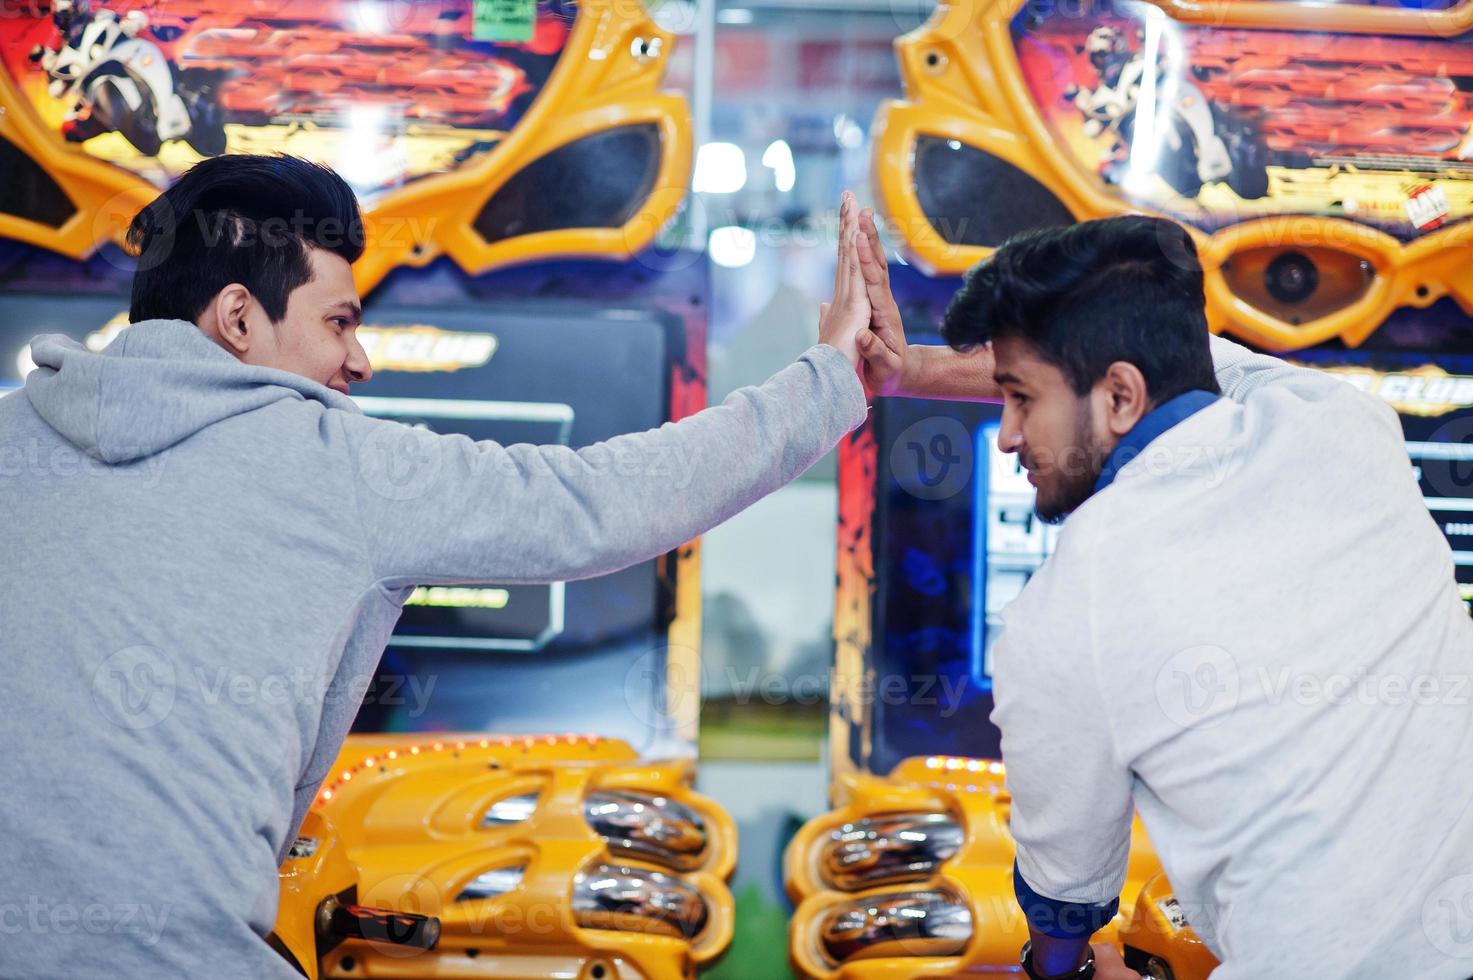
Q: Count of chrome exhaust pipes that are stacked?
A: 4